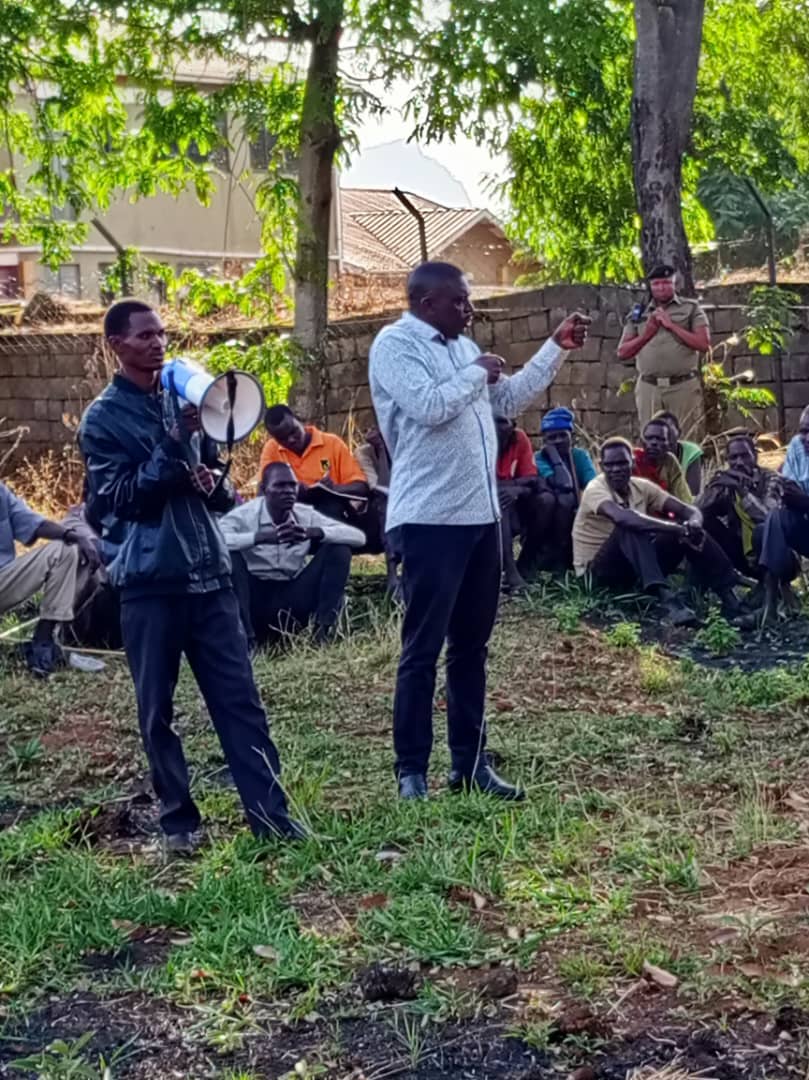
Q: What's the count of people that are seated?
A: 12